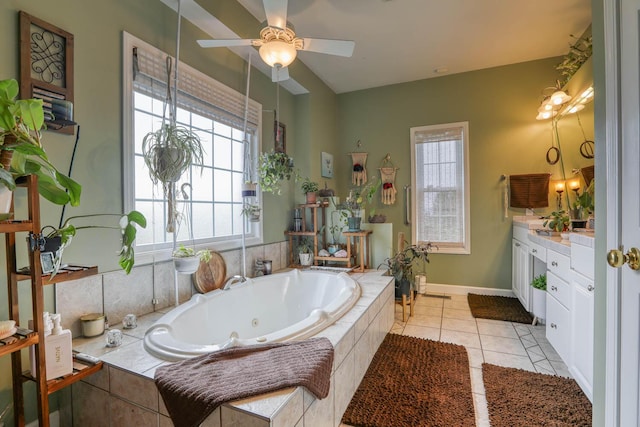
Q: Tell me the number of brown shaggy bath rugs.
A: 3